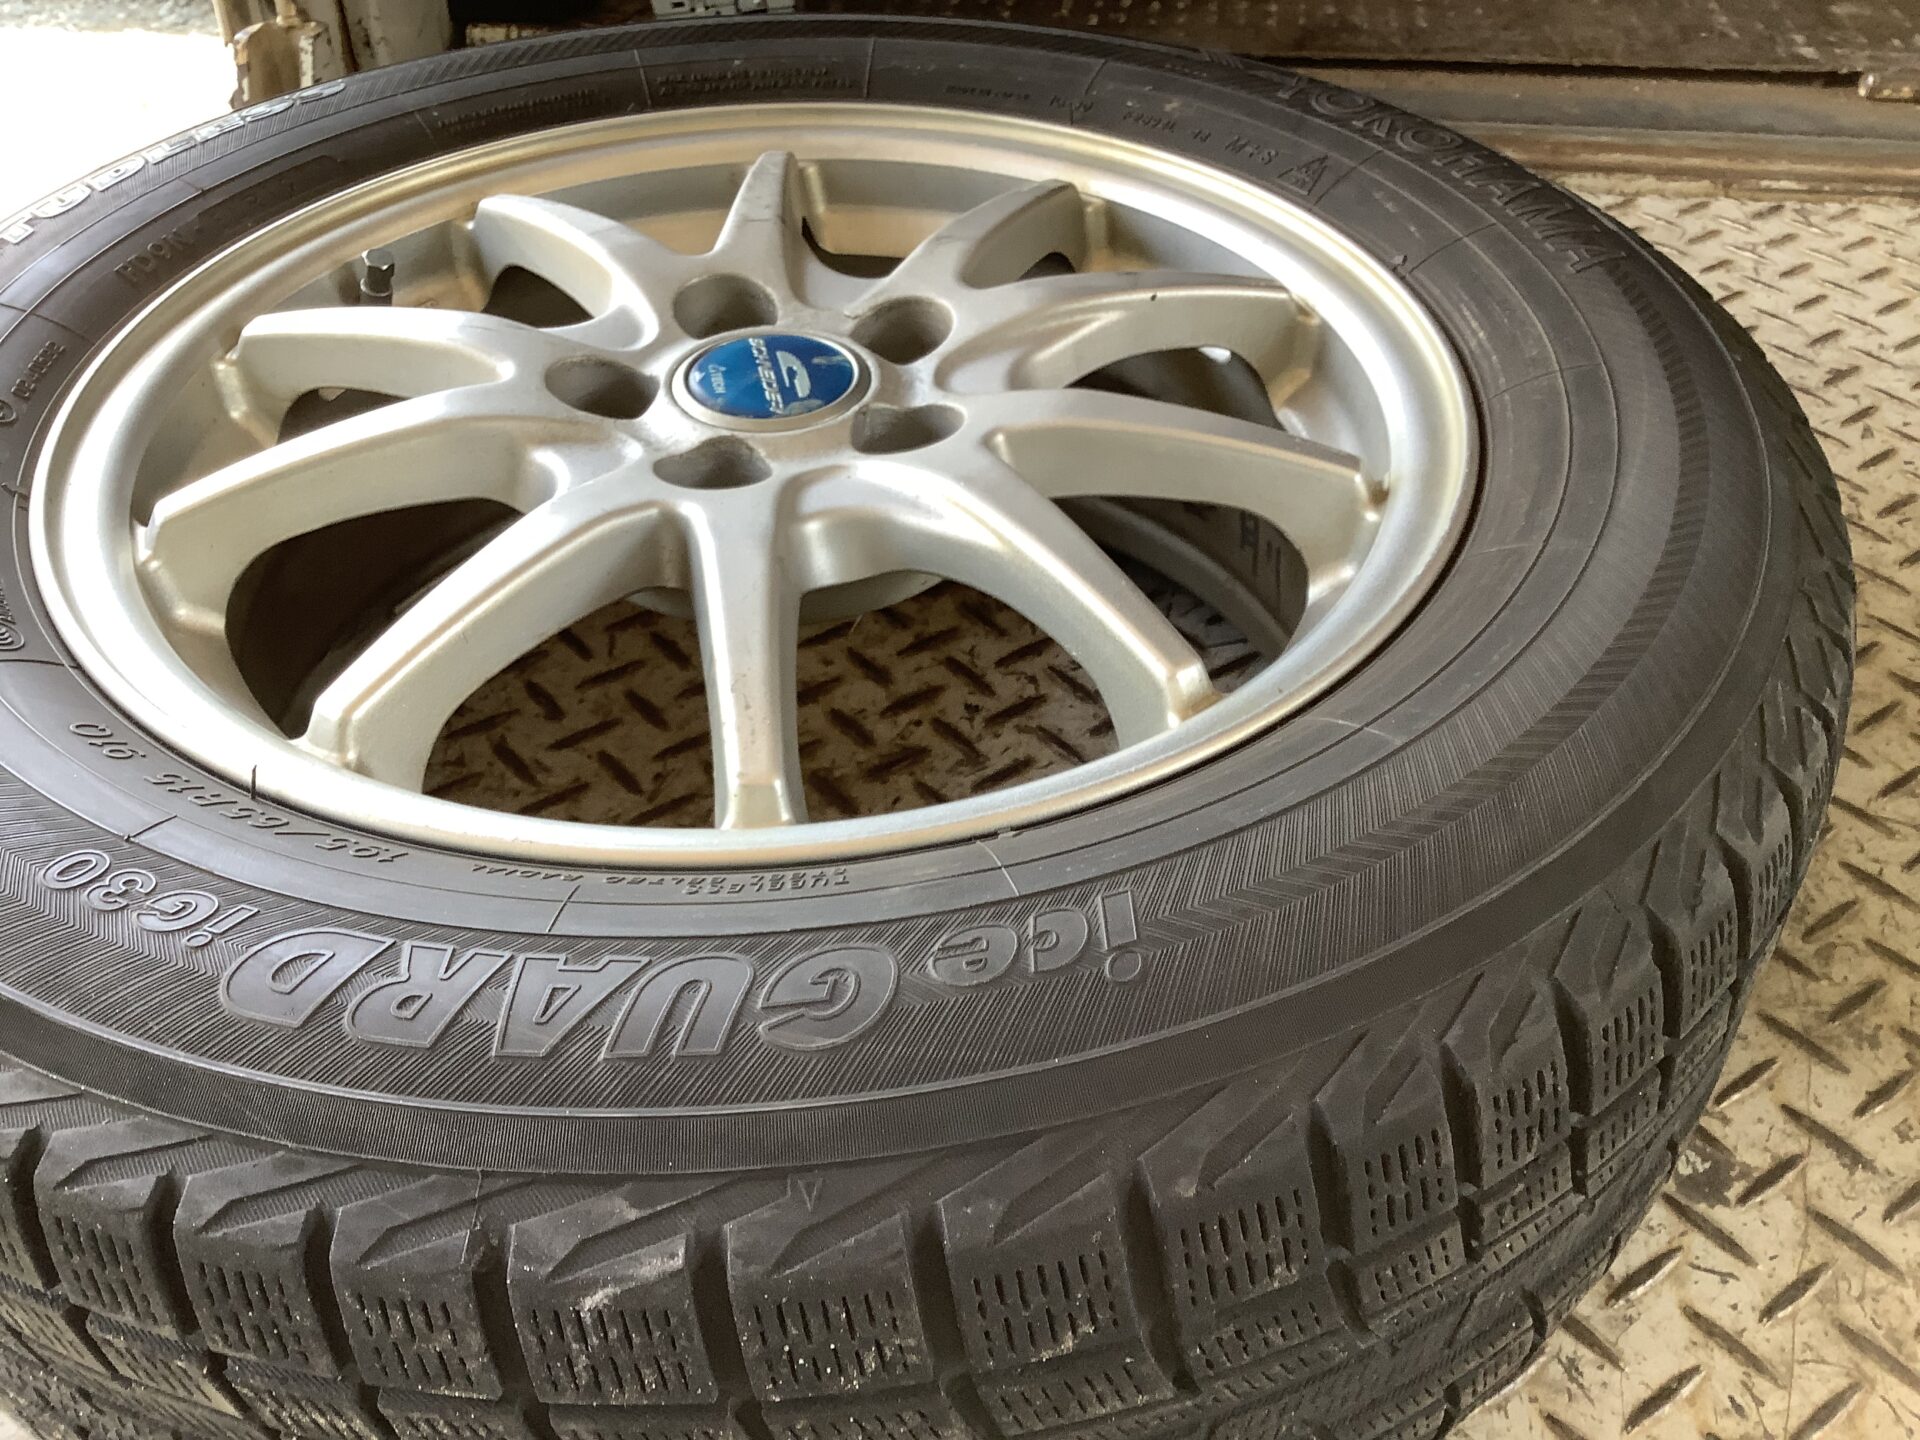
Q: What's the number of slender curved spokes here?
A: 10